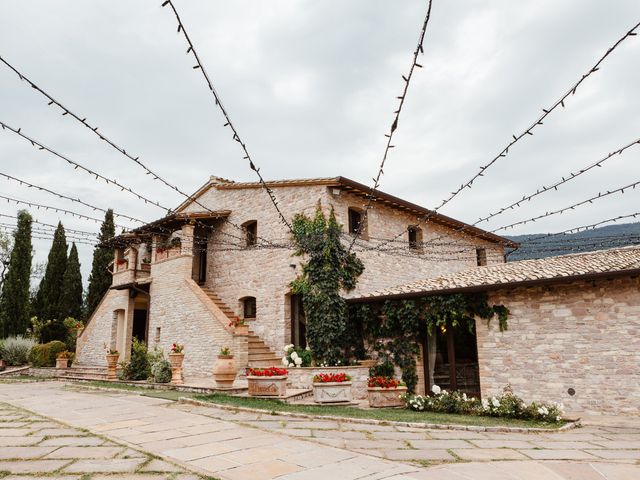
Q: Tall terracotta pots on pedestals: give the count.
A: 2